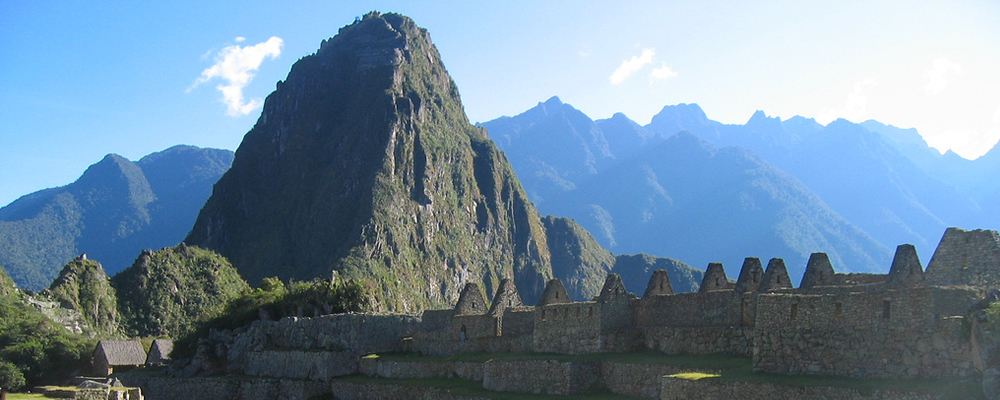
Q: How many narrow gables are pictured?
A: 10